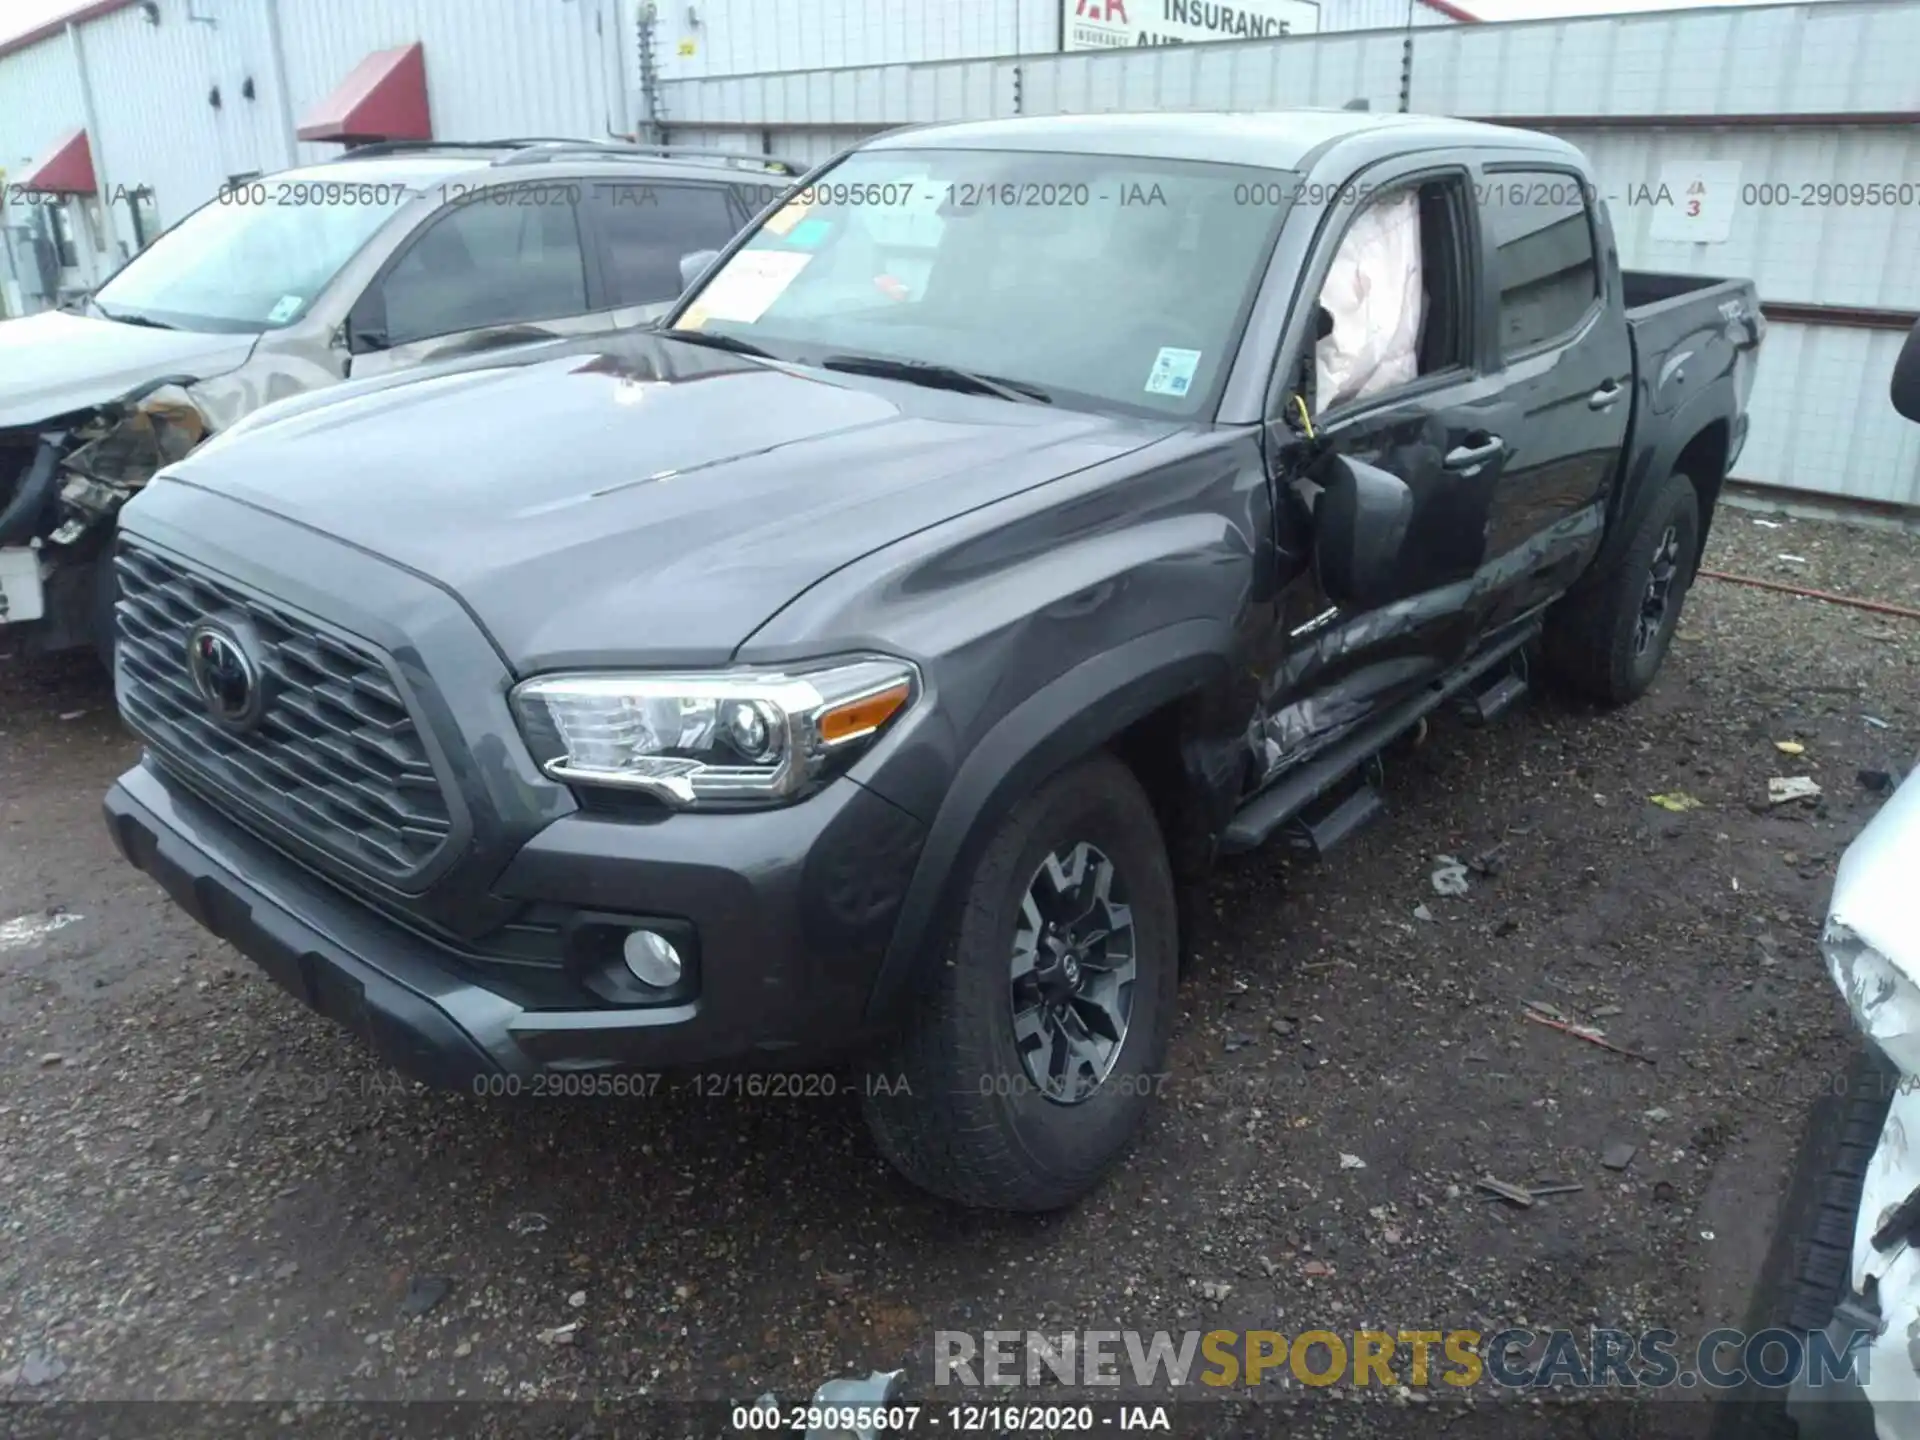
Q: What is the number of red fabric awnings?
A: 2